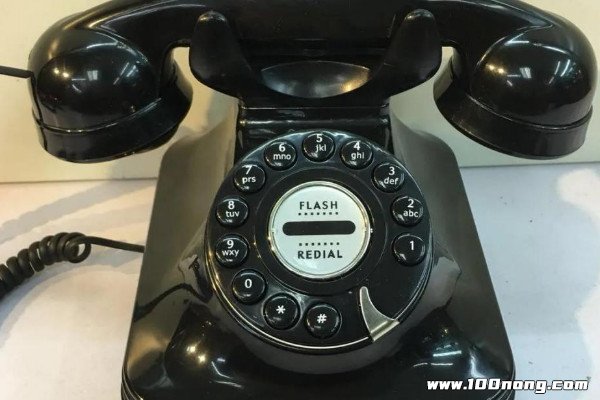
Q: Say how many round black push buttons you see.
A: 12